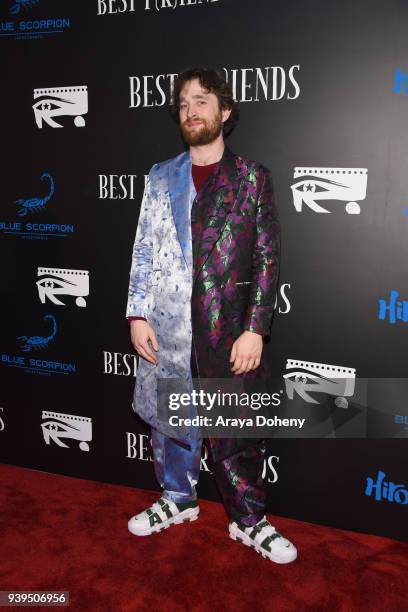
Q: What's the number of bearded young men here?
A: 1